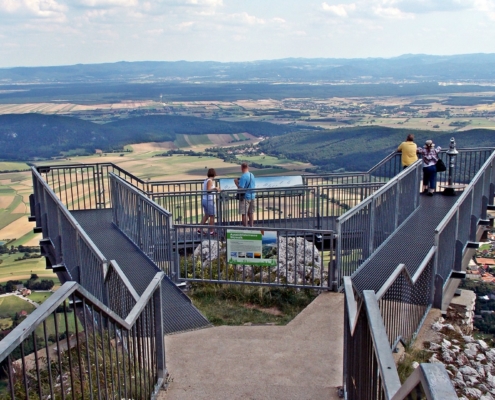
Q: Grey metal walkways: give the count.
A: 2